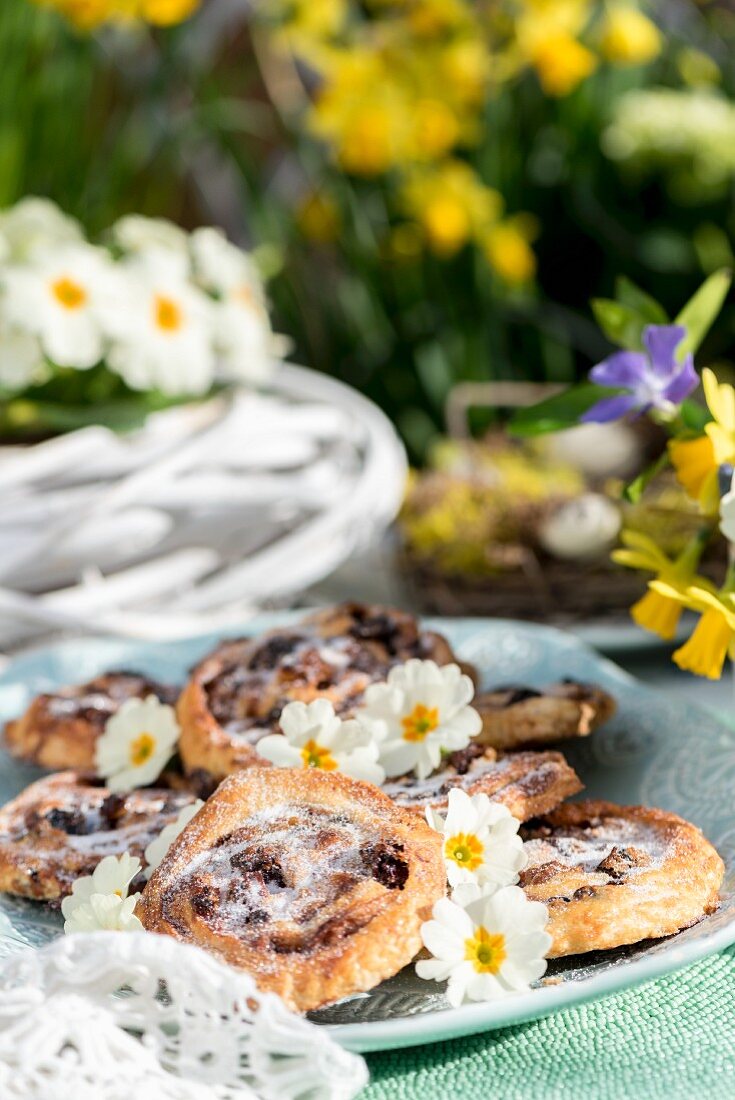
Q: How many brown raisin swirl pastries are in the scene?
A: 7